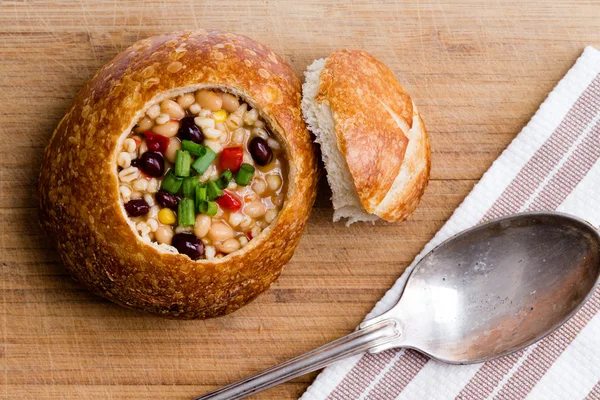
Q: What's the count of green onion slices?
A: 11